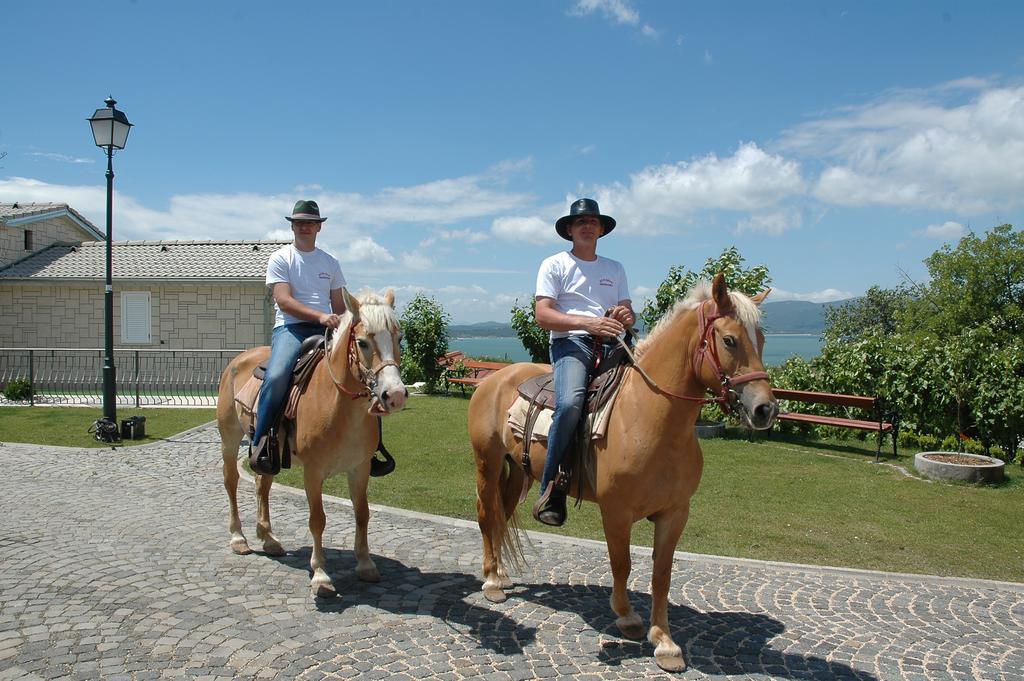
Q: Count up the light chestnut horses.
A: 2